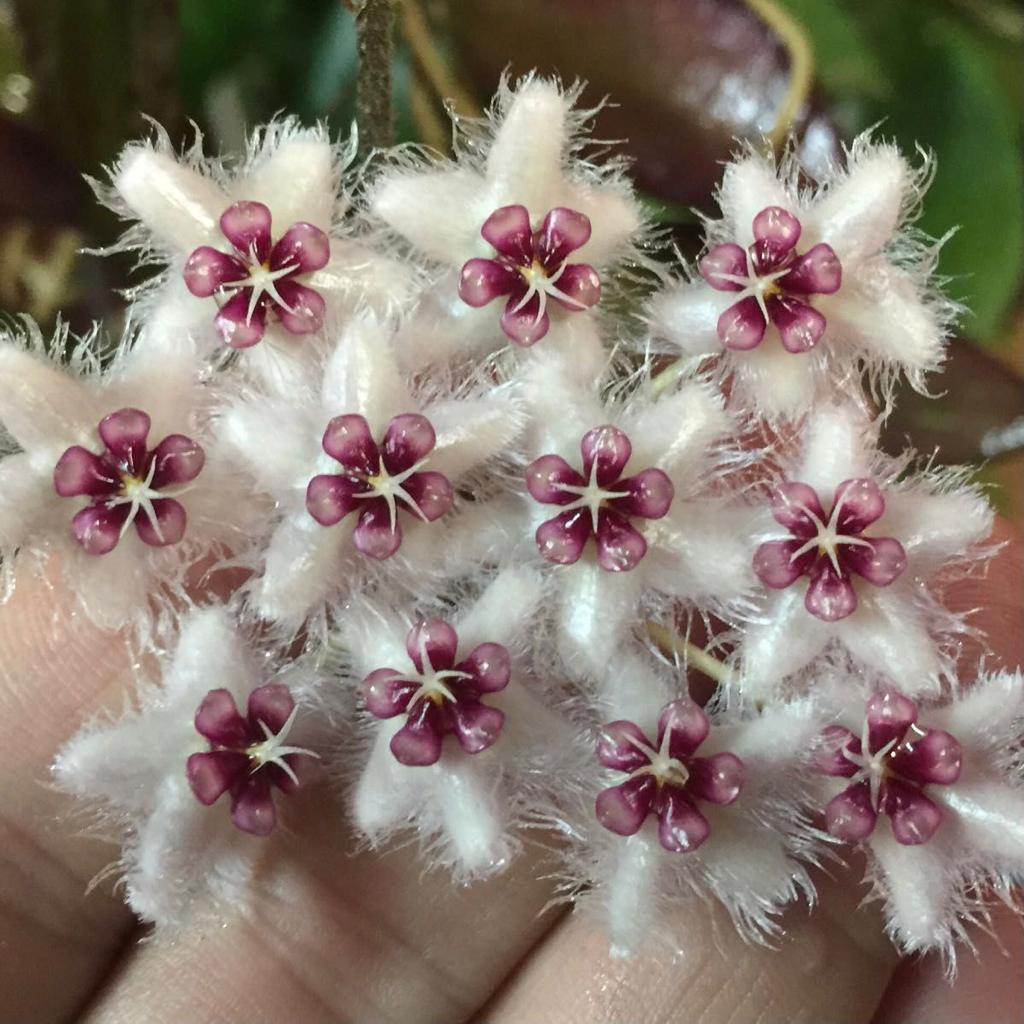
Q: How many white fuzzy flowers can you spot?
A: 11